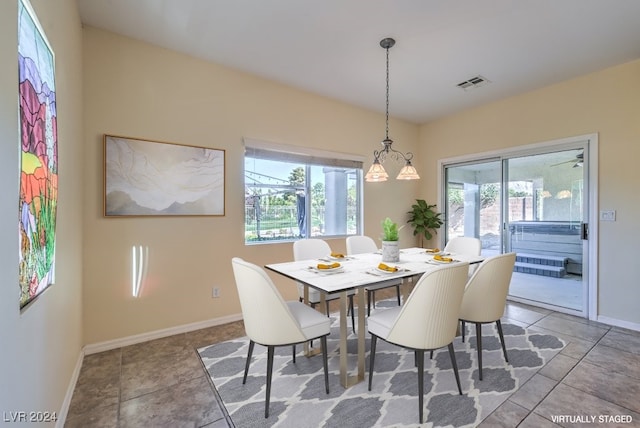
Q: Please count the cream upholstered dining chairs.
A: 6